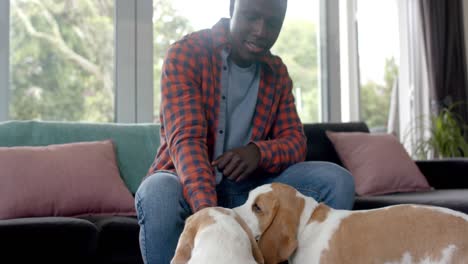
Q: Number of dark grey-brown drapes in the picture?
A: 1